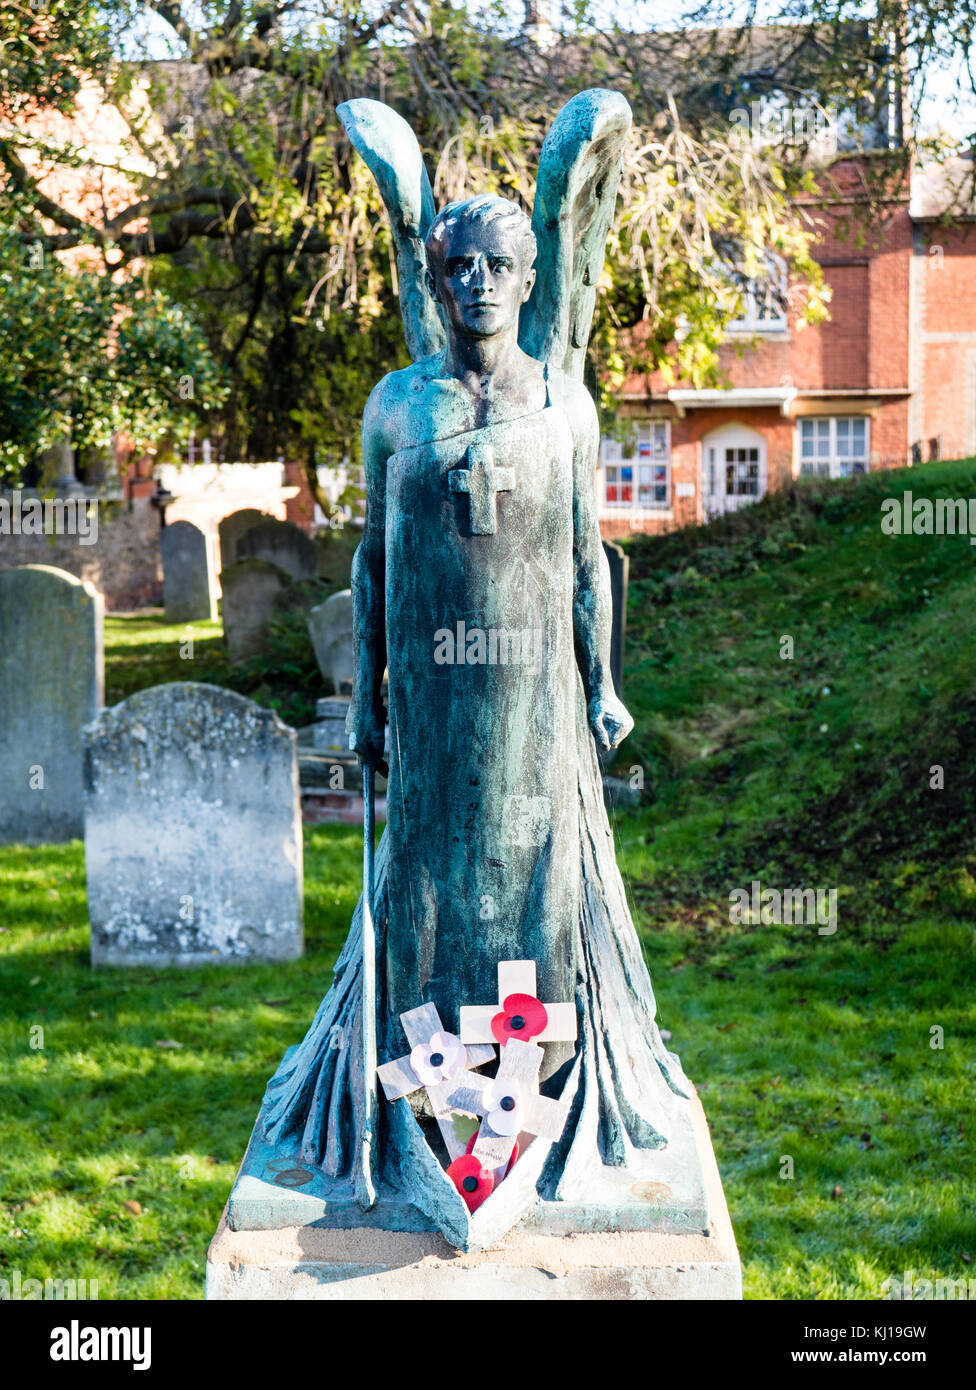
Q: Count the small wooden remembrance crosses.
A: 3